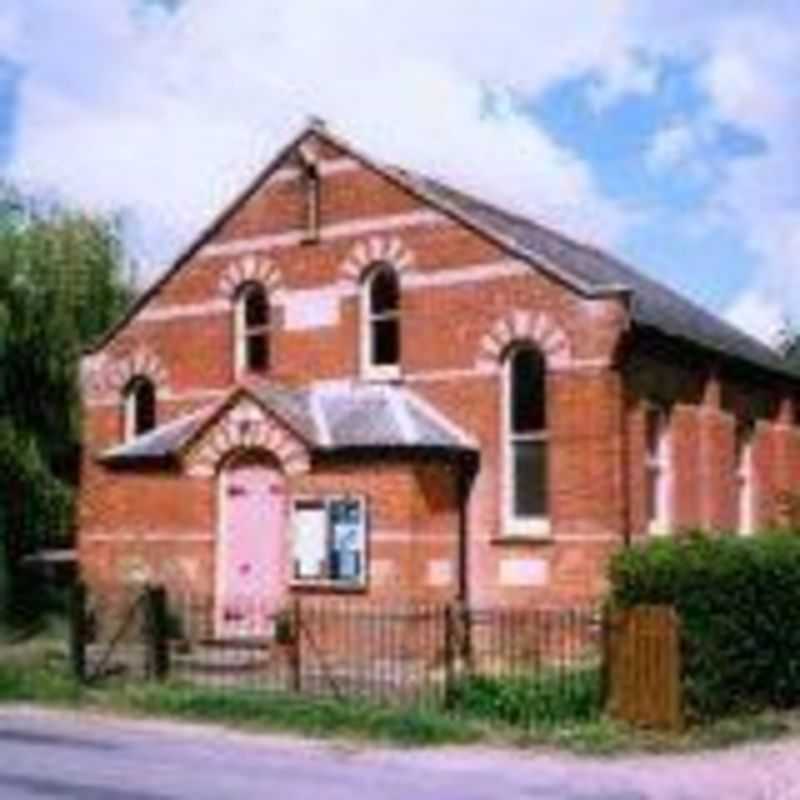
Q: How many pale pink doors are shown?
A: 1